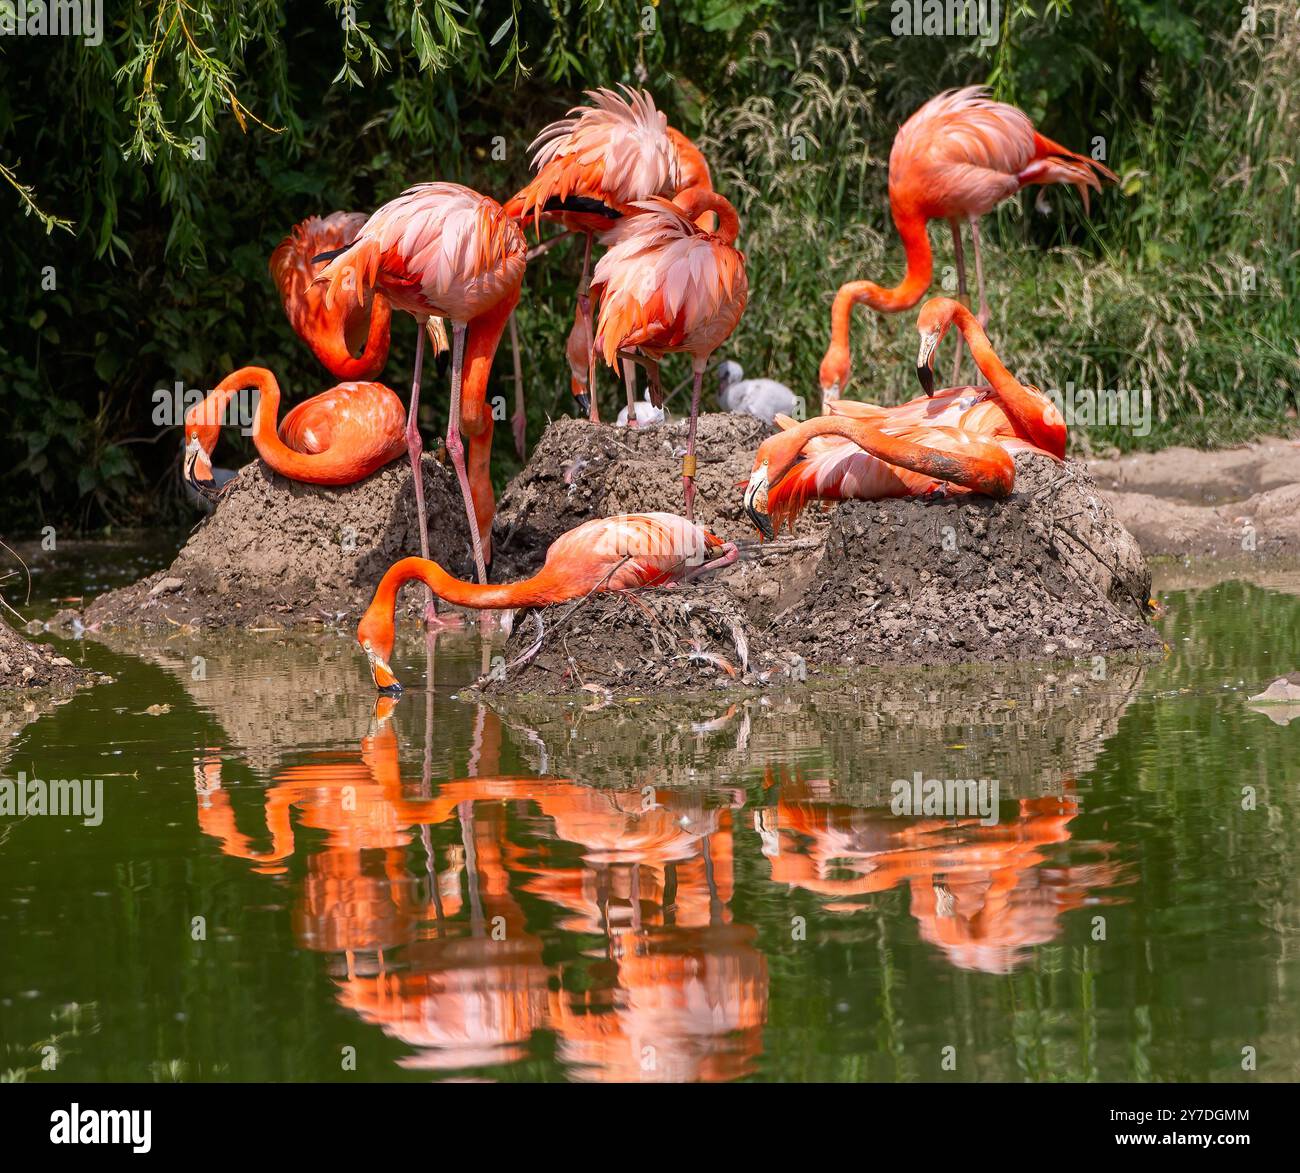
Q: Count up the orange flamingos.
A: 9